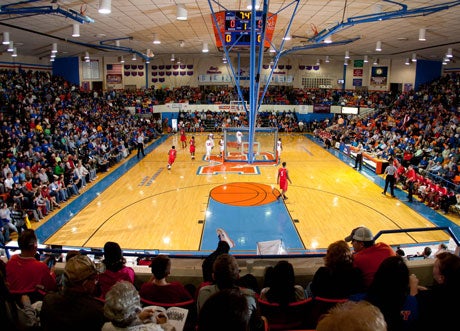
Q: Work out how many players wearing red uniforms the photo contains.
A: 4